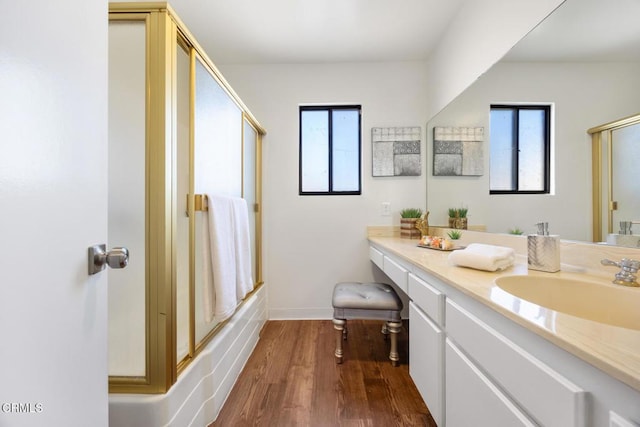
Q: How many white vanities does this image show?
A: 1